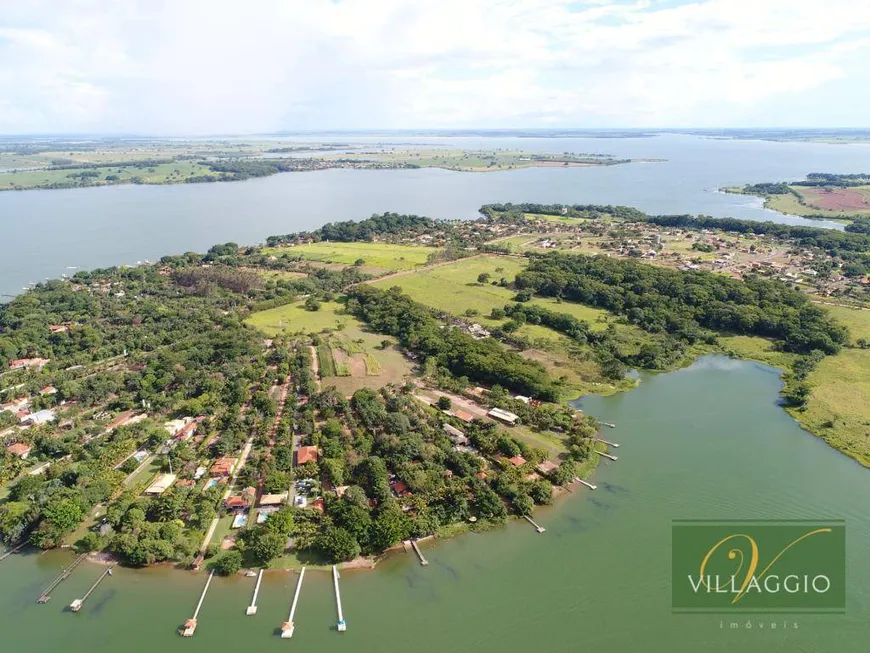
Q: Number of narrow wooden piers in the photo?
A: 13